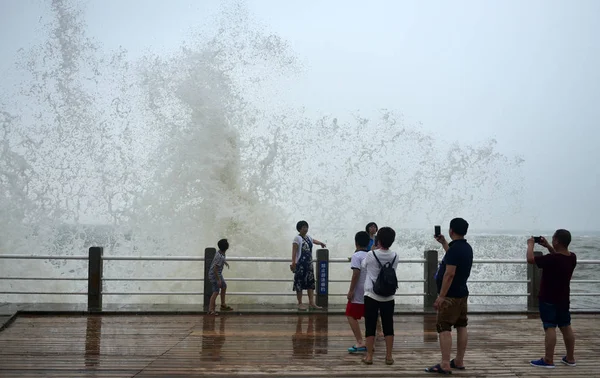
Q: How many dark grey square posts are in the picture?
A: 5